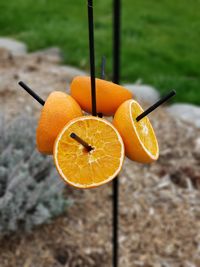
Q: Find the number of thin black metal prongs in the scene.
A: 4